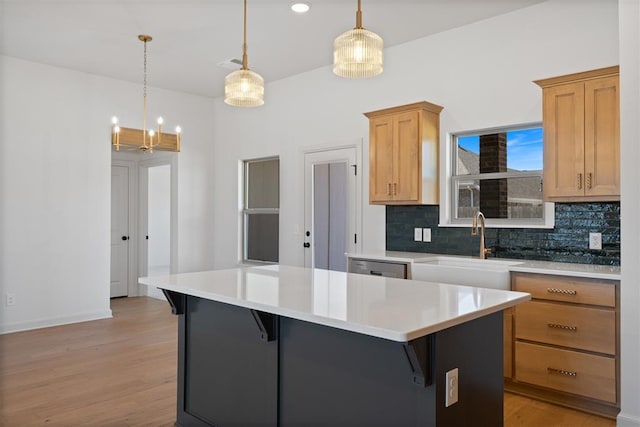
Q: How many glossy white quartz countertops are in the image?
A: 2